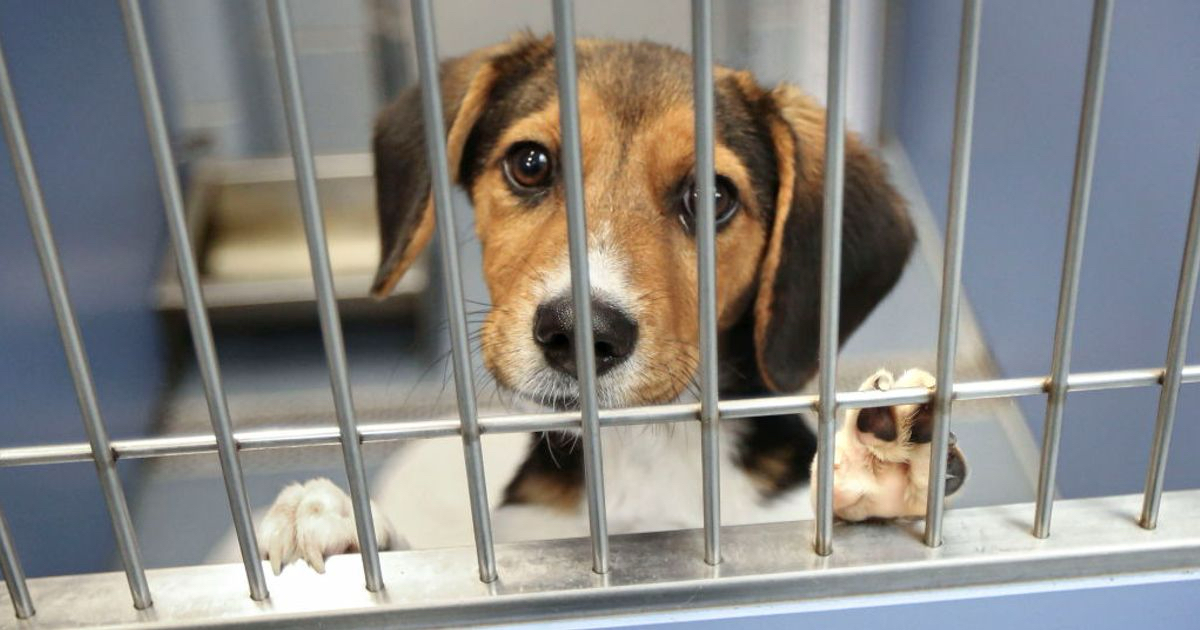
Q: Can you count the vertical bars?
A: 11